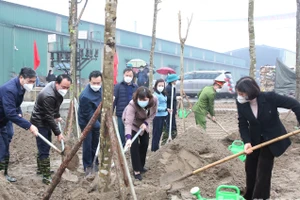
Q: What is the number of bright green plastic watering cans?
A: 3